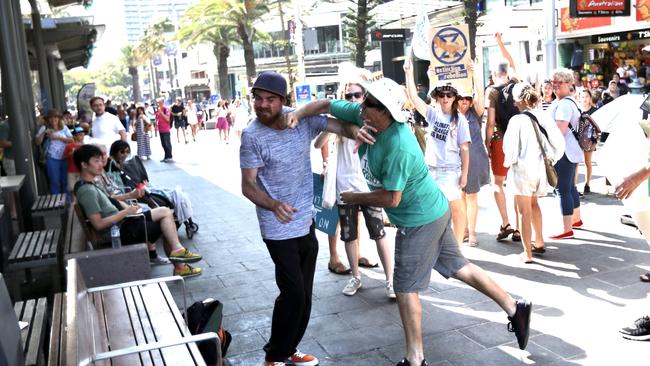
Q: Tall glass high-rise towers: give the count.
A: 1